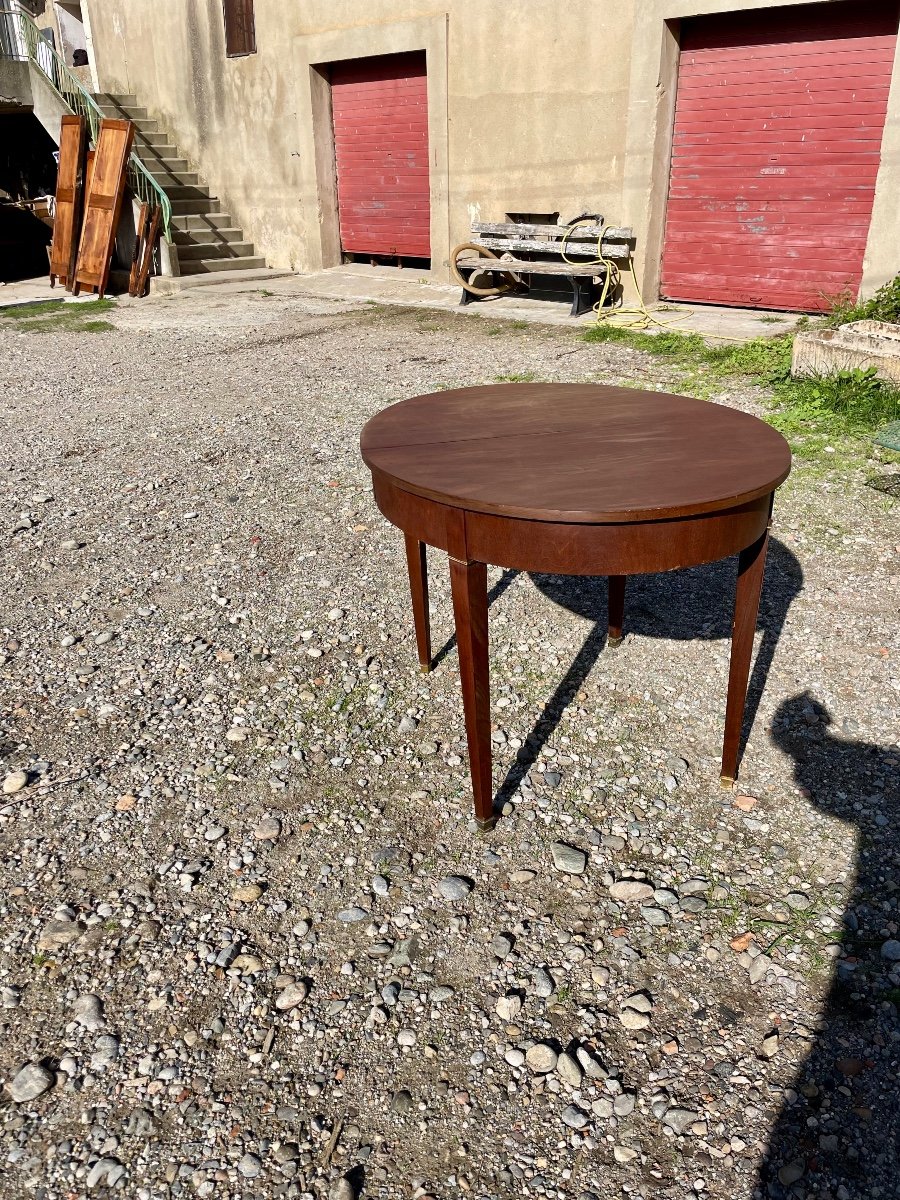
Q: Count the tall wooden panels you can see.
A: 2